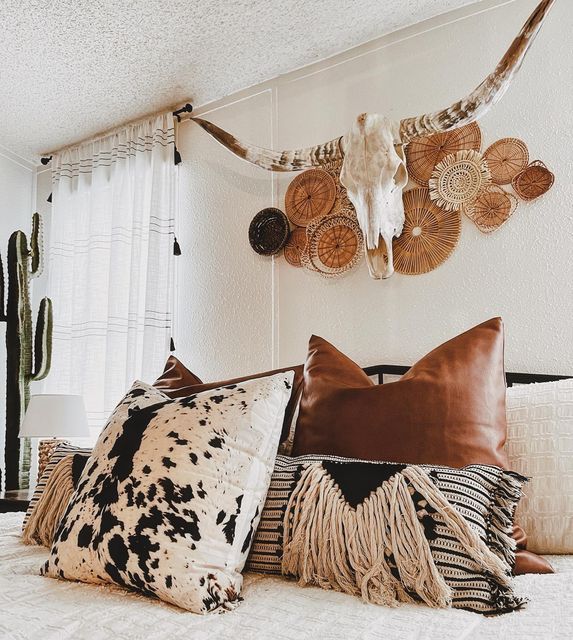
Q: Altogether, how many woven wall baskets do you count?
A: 11